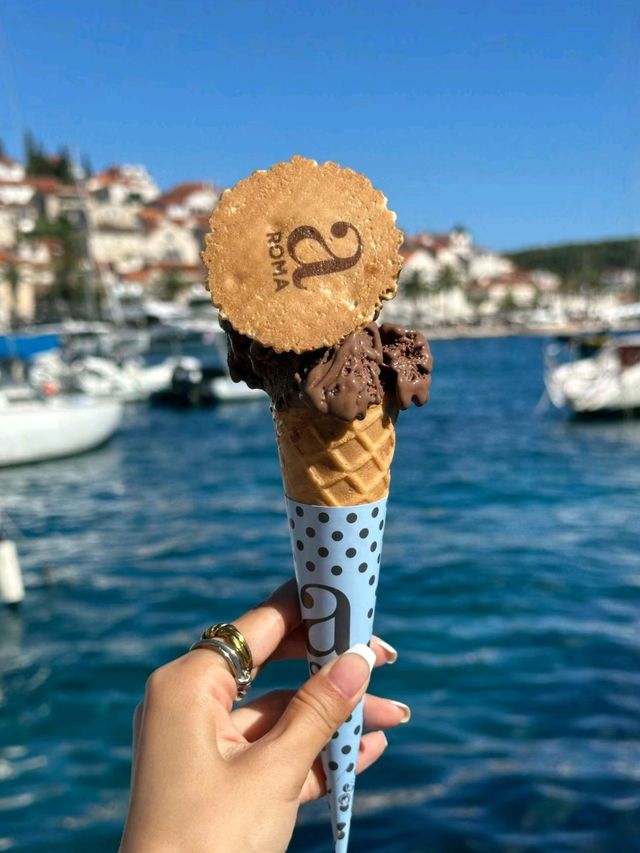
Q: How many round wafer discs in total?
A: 1